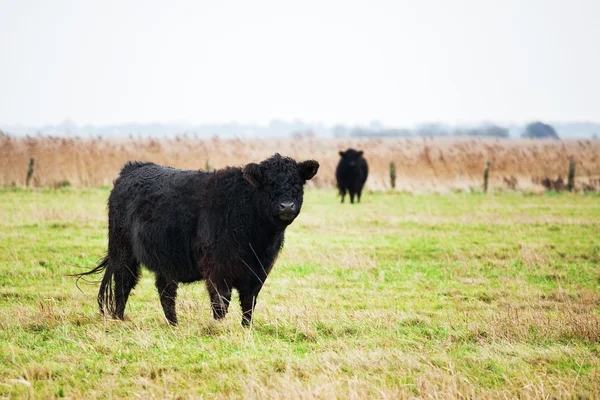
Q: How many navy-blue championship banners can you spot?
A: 0